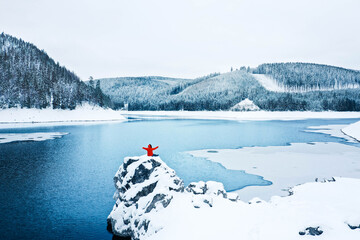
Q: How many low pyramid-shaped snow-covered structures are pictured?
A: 1